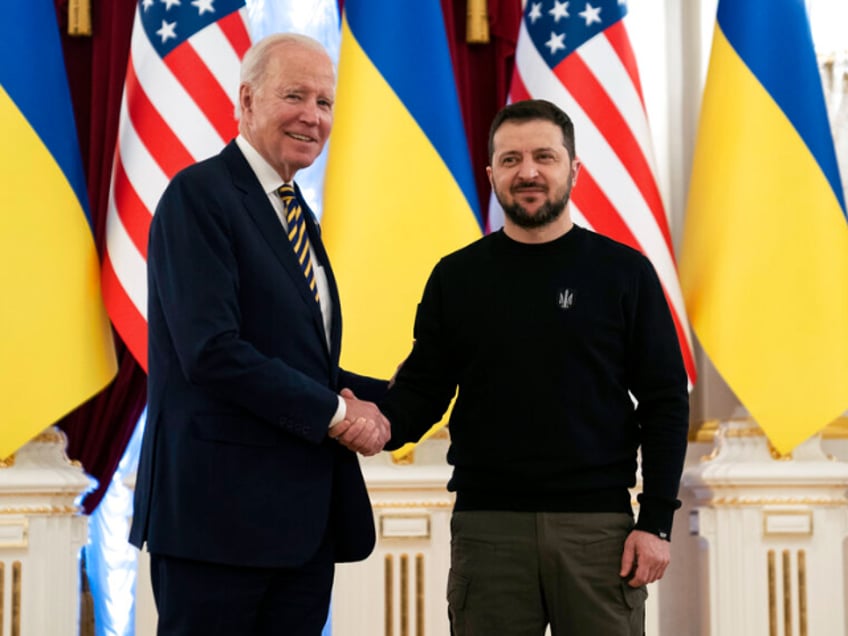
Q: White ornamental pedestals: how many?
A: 3